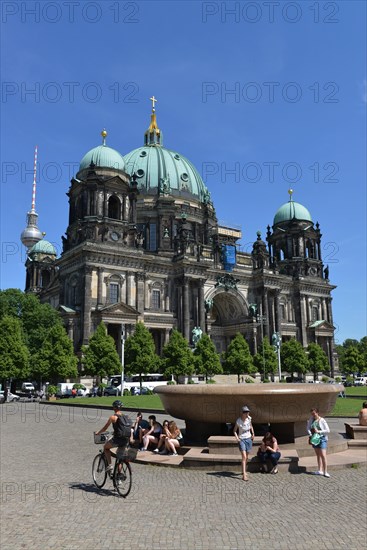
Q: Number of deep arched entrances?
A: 1